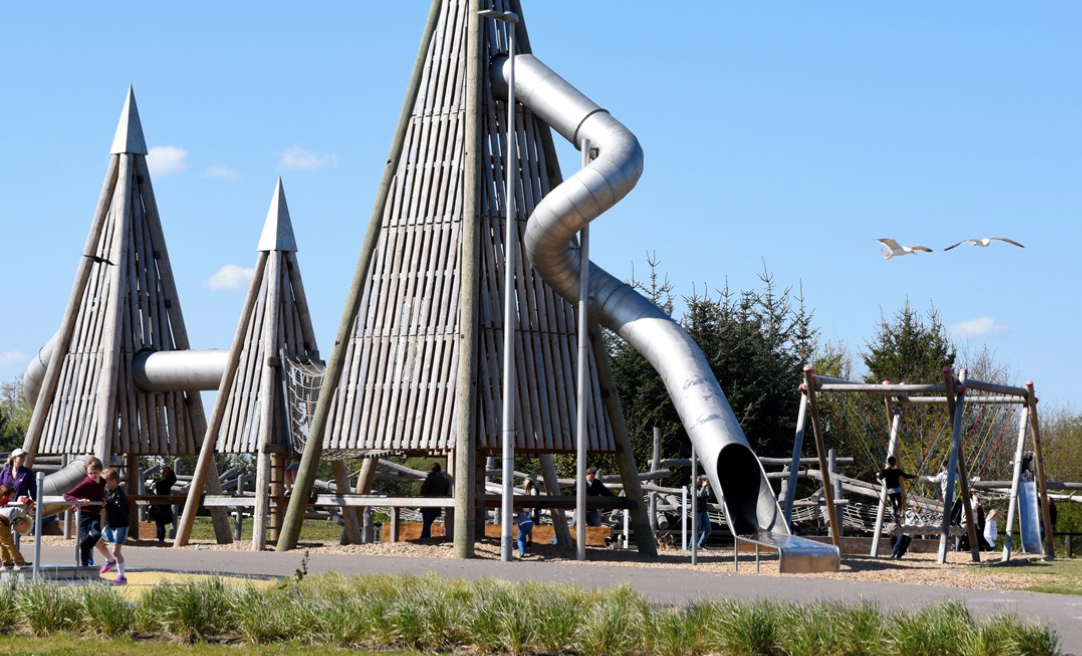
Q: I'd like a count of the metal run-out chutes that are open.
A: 1